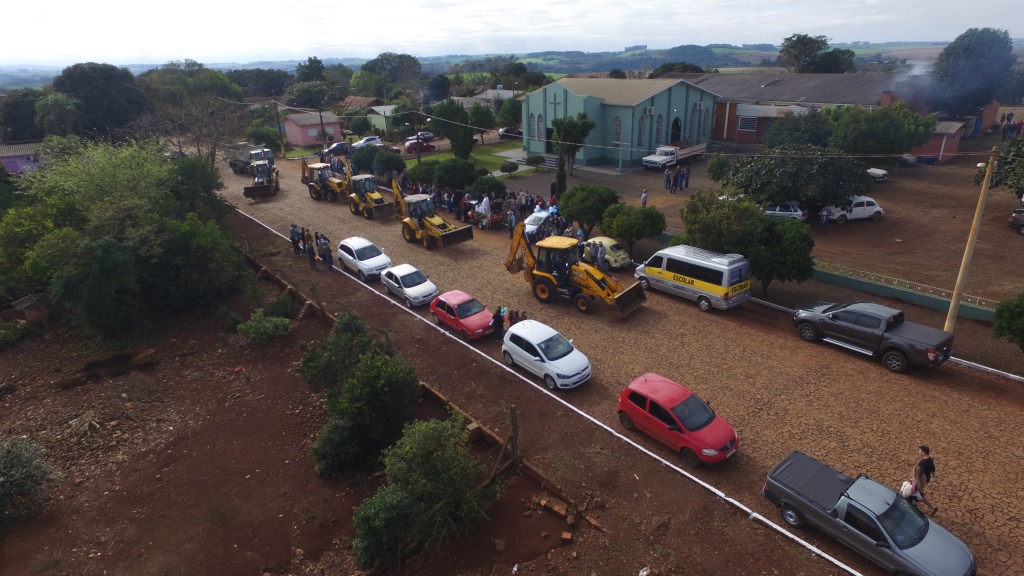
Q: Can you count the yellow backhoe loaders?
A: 5